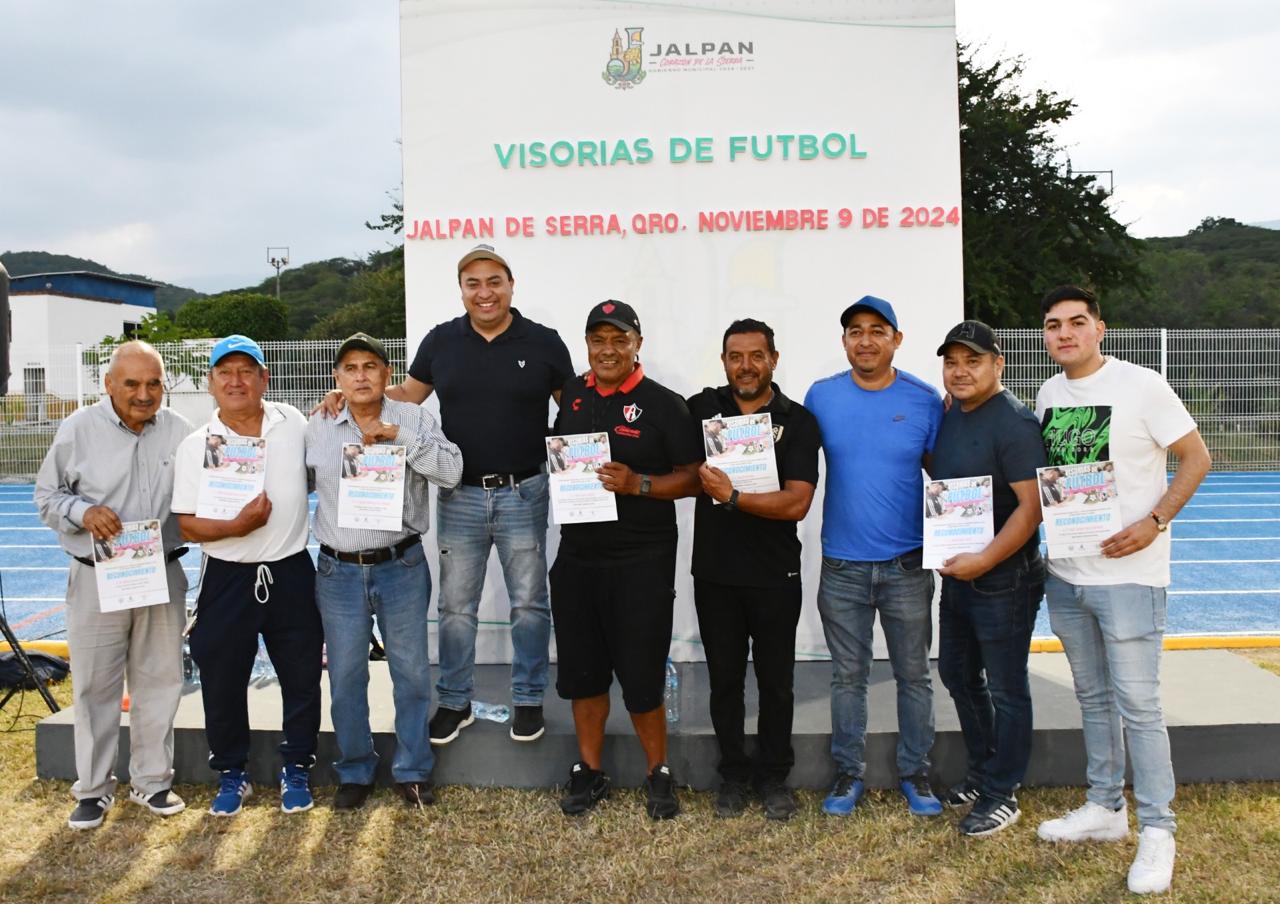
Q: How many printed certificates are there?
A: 7